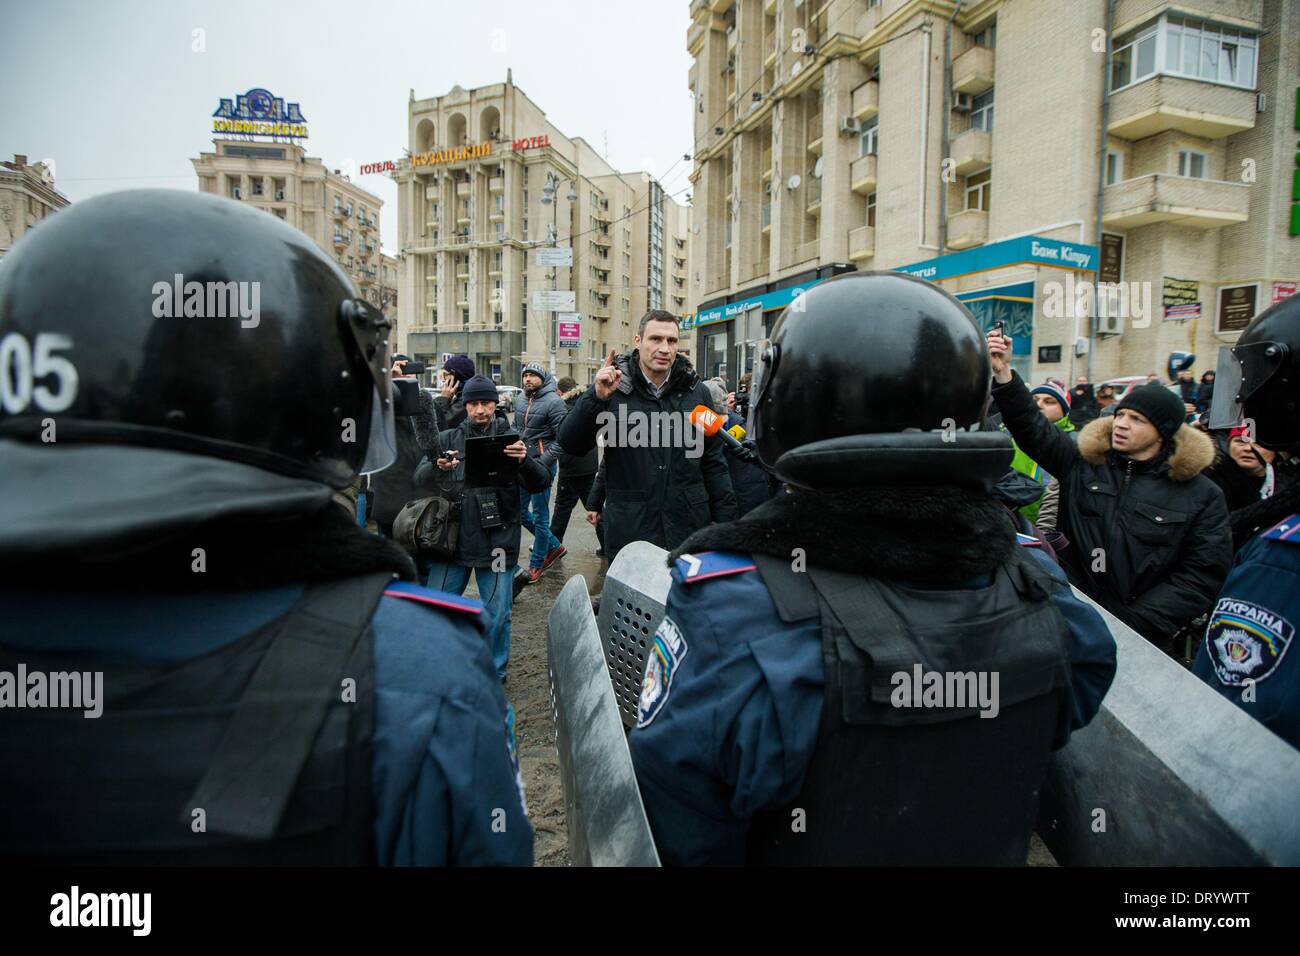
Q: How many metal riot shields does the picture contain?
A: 3